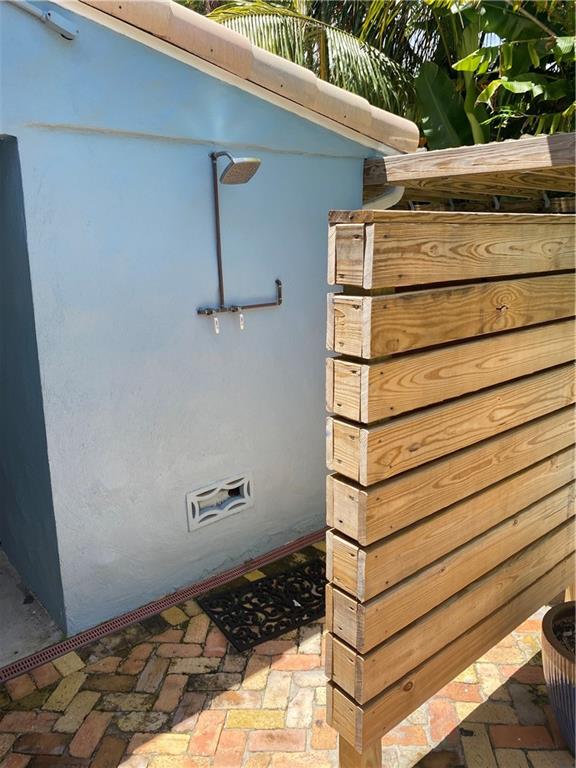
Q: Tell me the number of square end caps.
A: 9